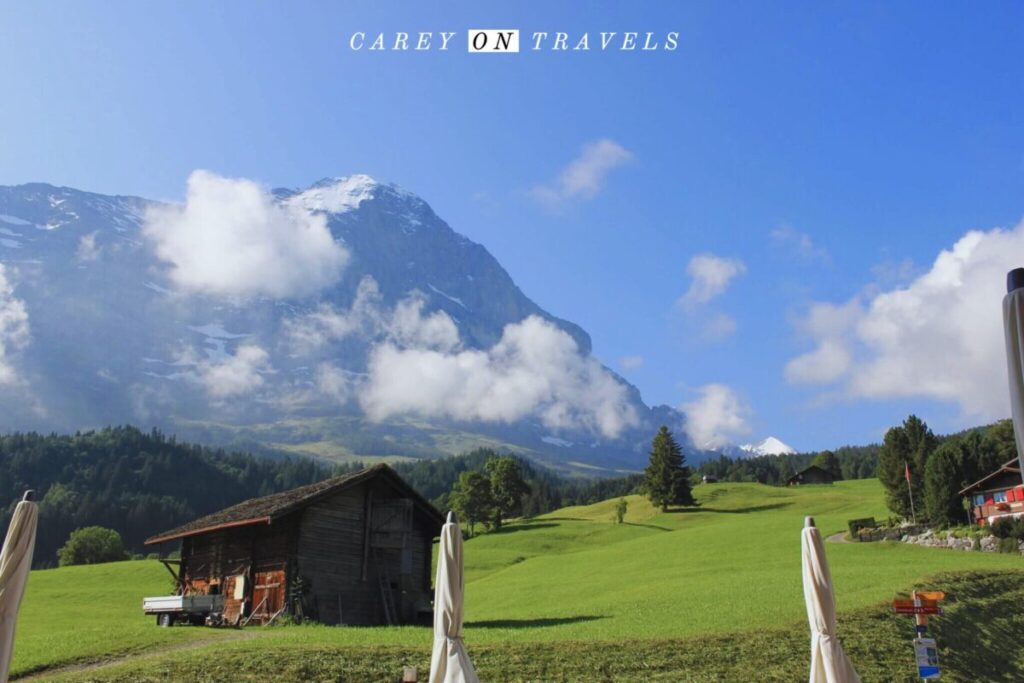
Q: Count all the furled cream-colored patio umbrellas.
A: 4